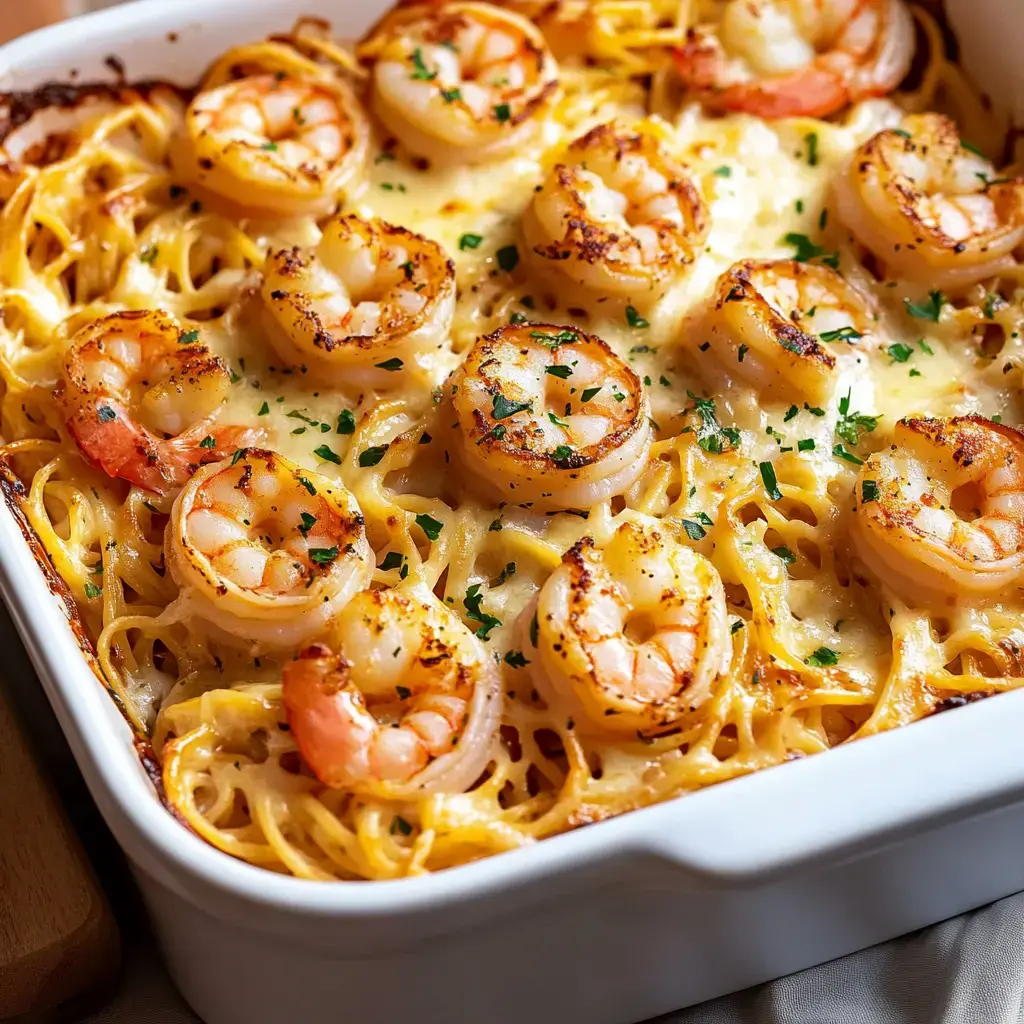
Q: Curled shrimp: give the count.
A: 13